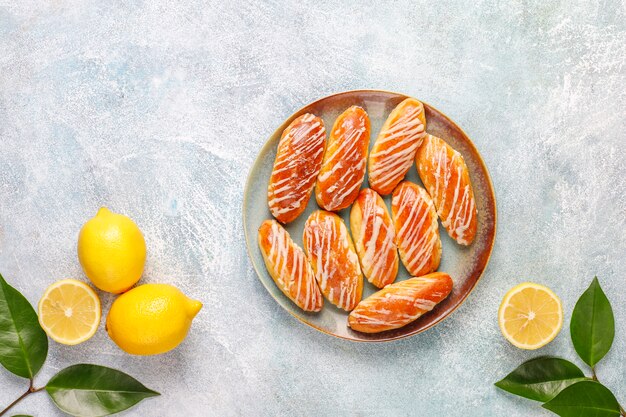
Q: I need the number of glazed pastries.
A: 9